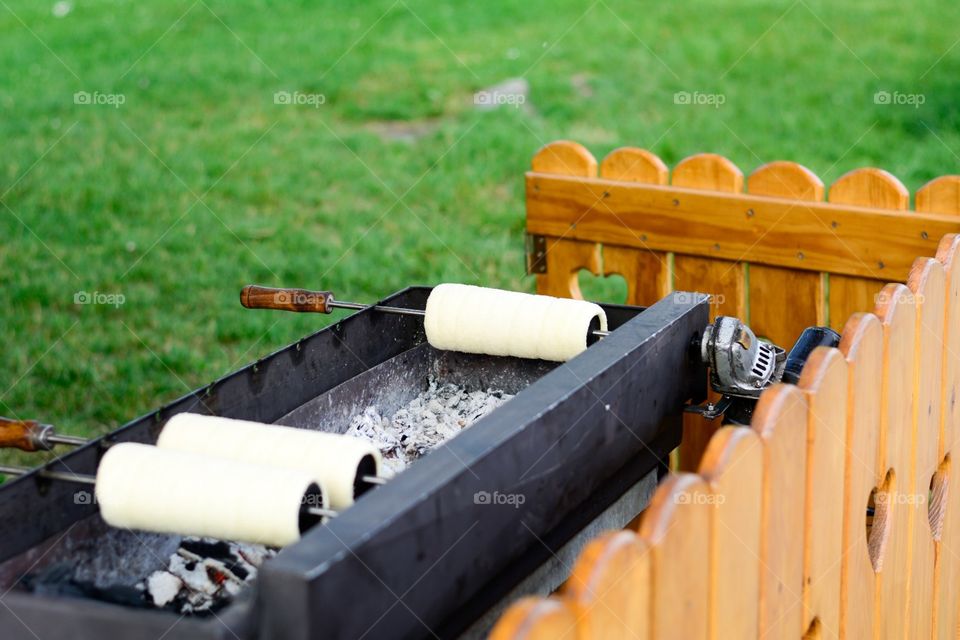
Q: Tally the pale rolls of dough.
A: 3